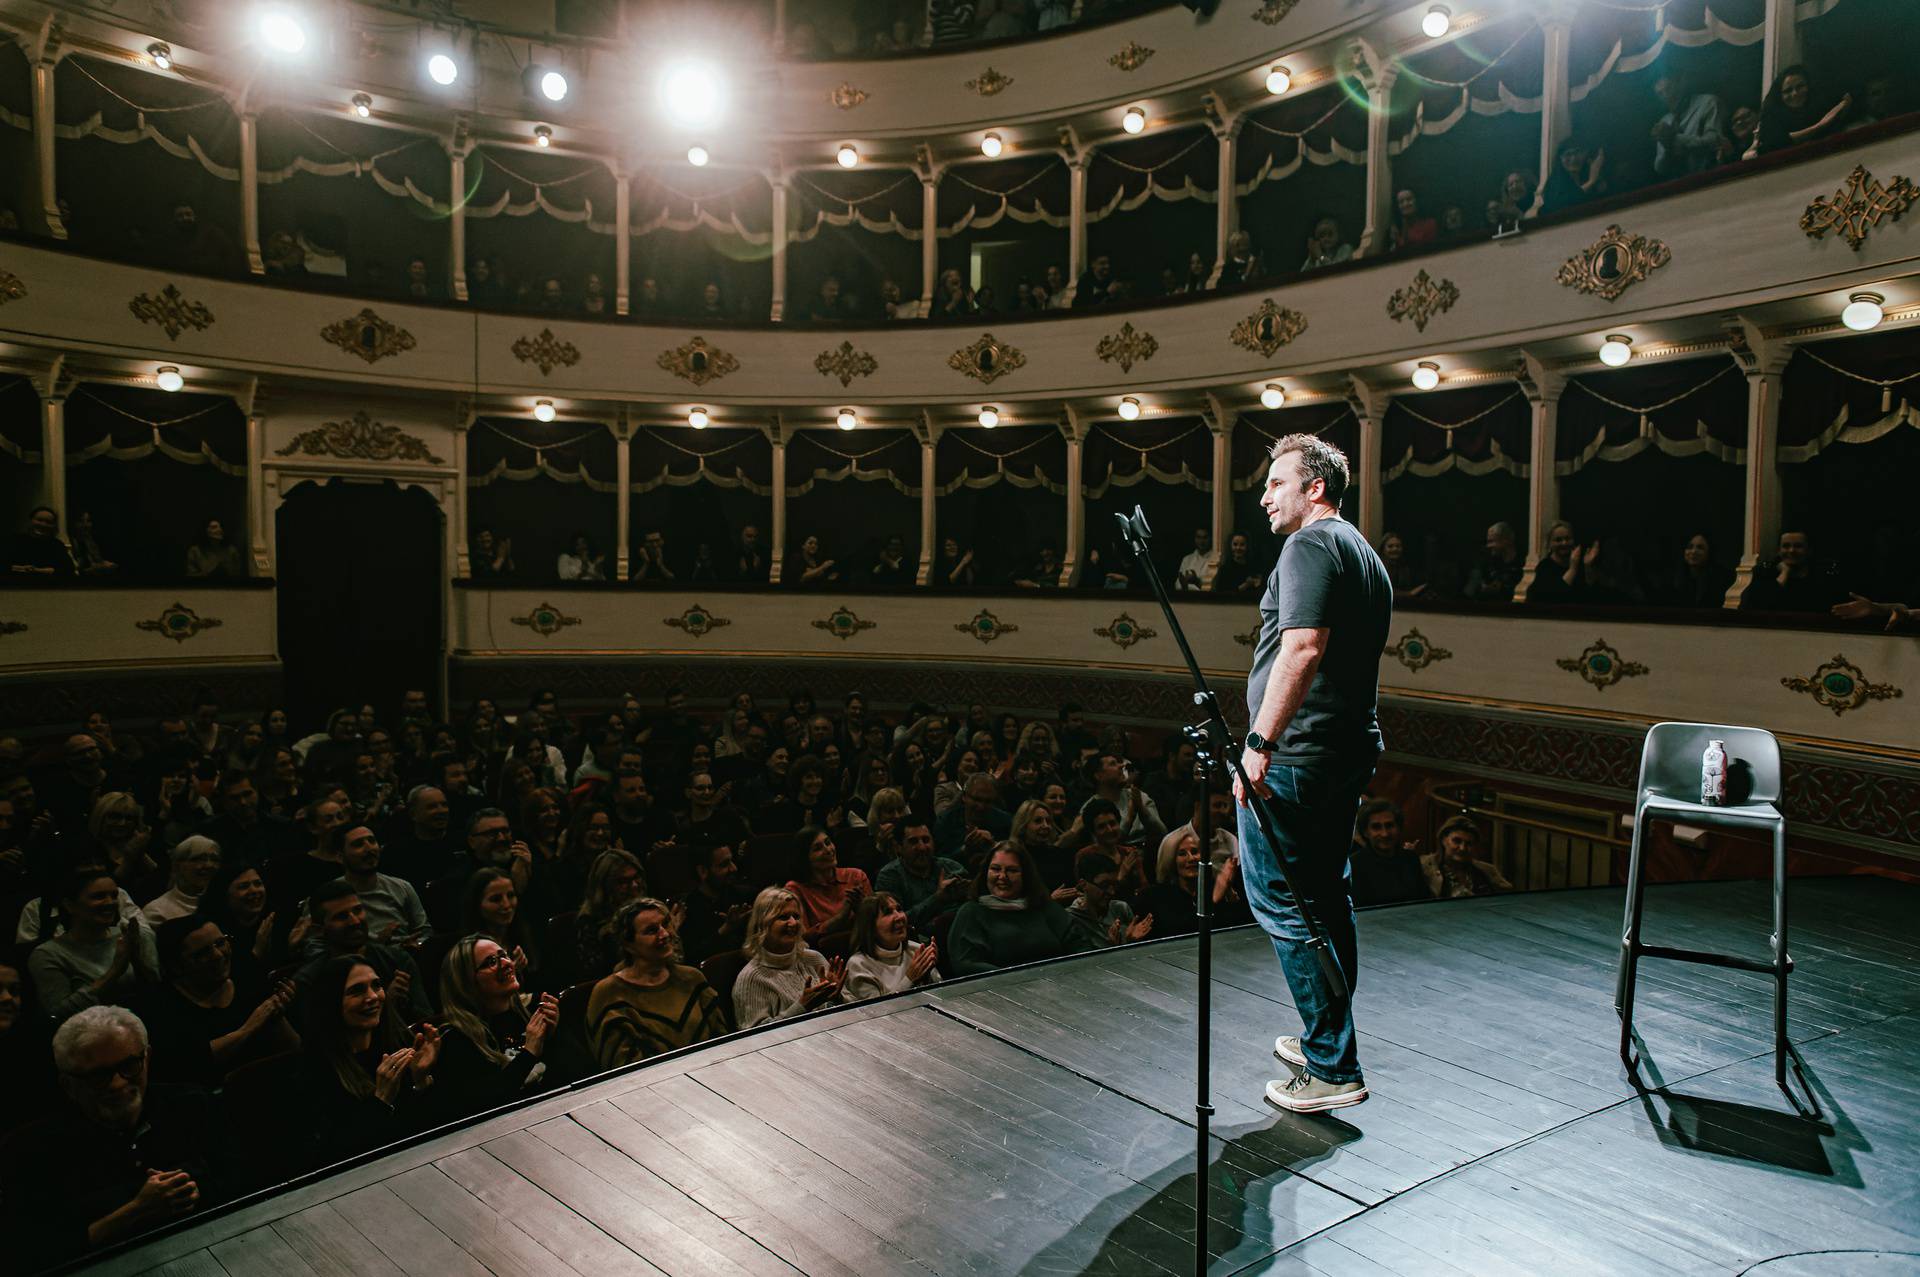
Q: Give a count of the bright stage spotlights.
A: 4